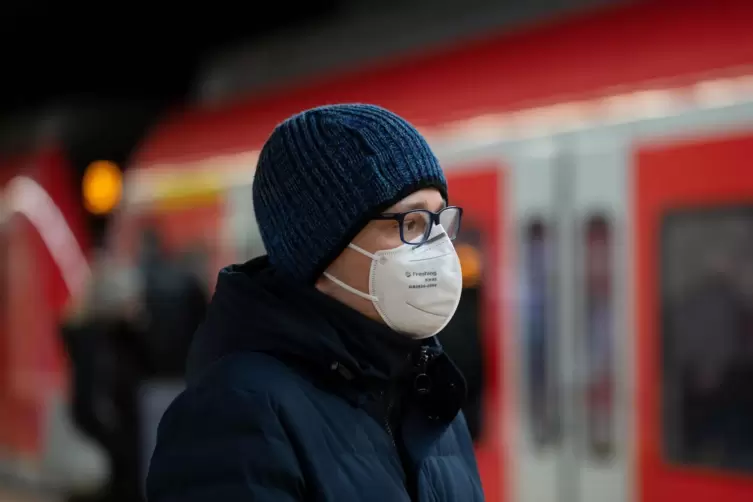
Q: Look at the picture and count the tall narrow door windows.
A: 2